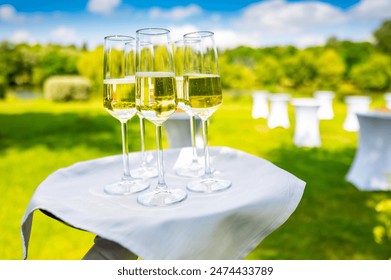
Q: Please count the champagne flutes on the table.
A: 5